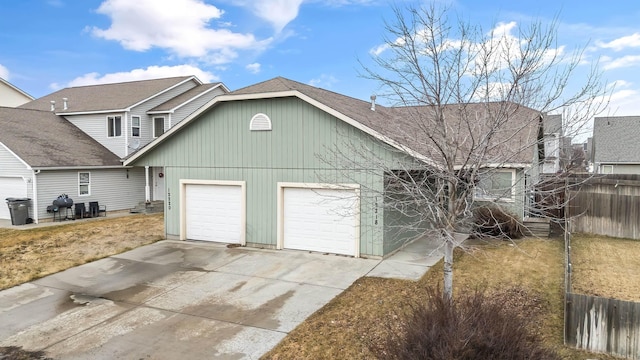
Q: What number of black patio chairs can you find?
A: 2